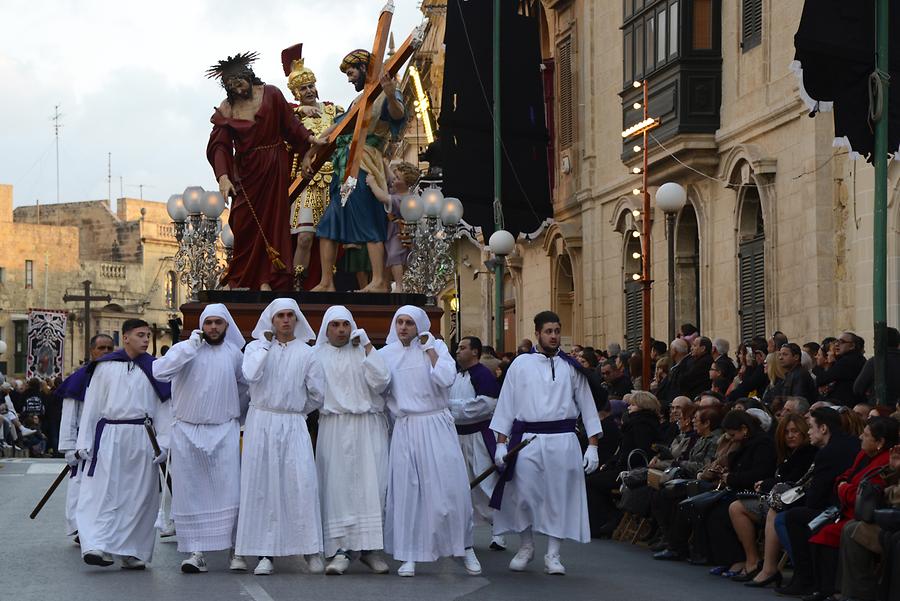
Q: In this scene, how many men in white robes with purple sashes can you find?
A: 4